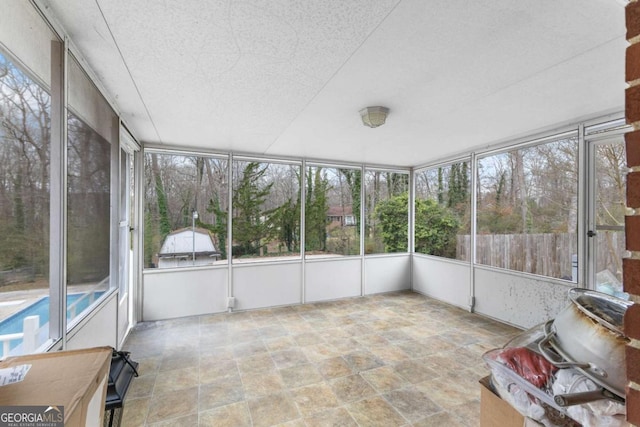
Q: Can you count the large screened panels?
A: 8